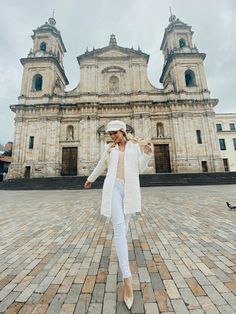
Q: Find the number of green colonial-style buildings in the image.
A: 0